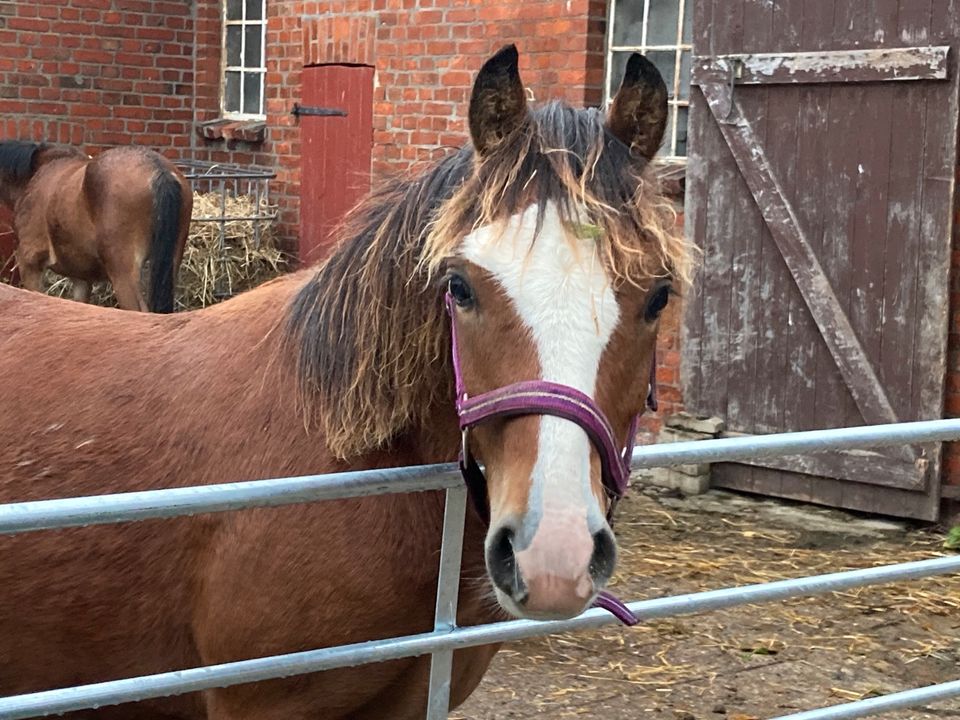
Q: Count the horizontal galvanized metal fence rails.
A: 3